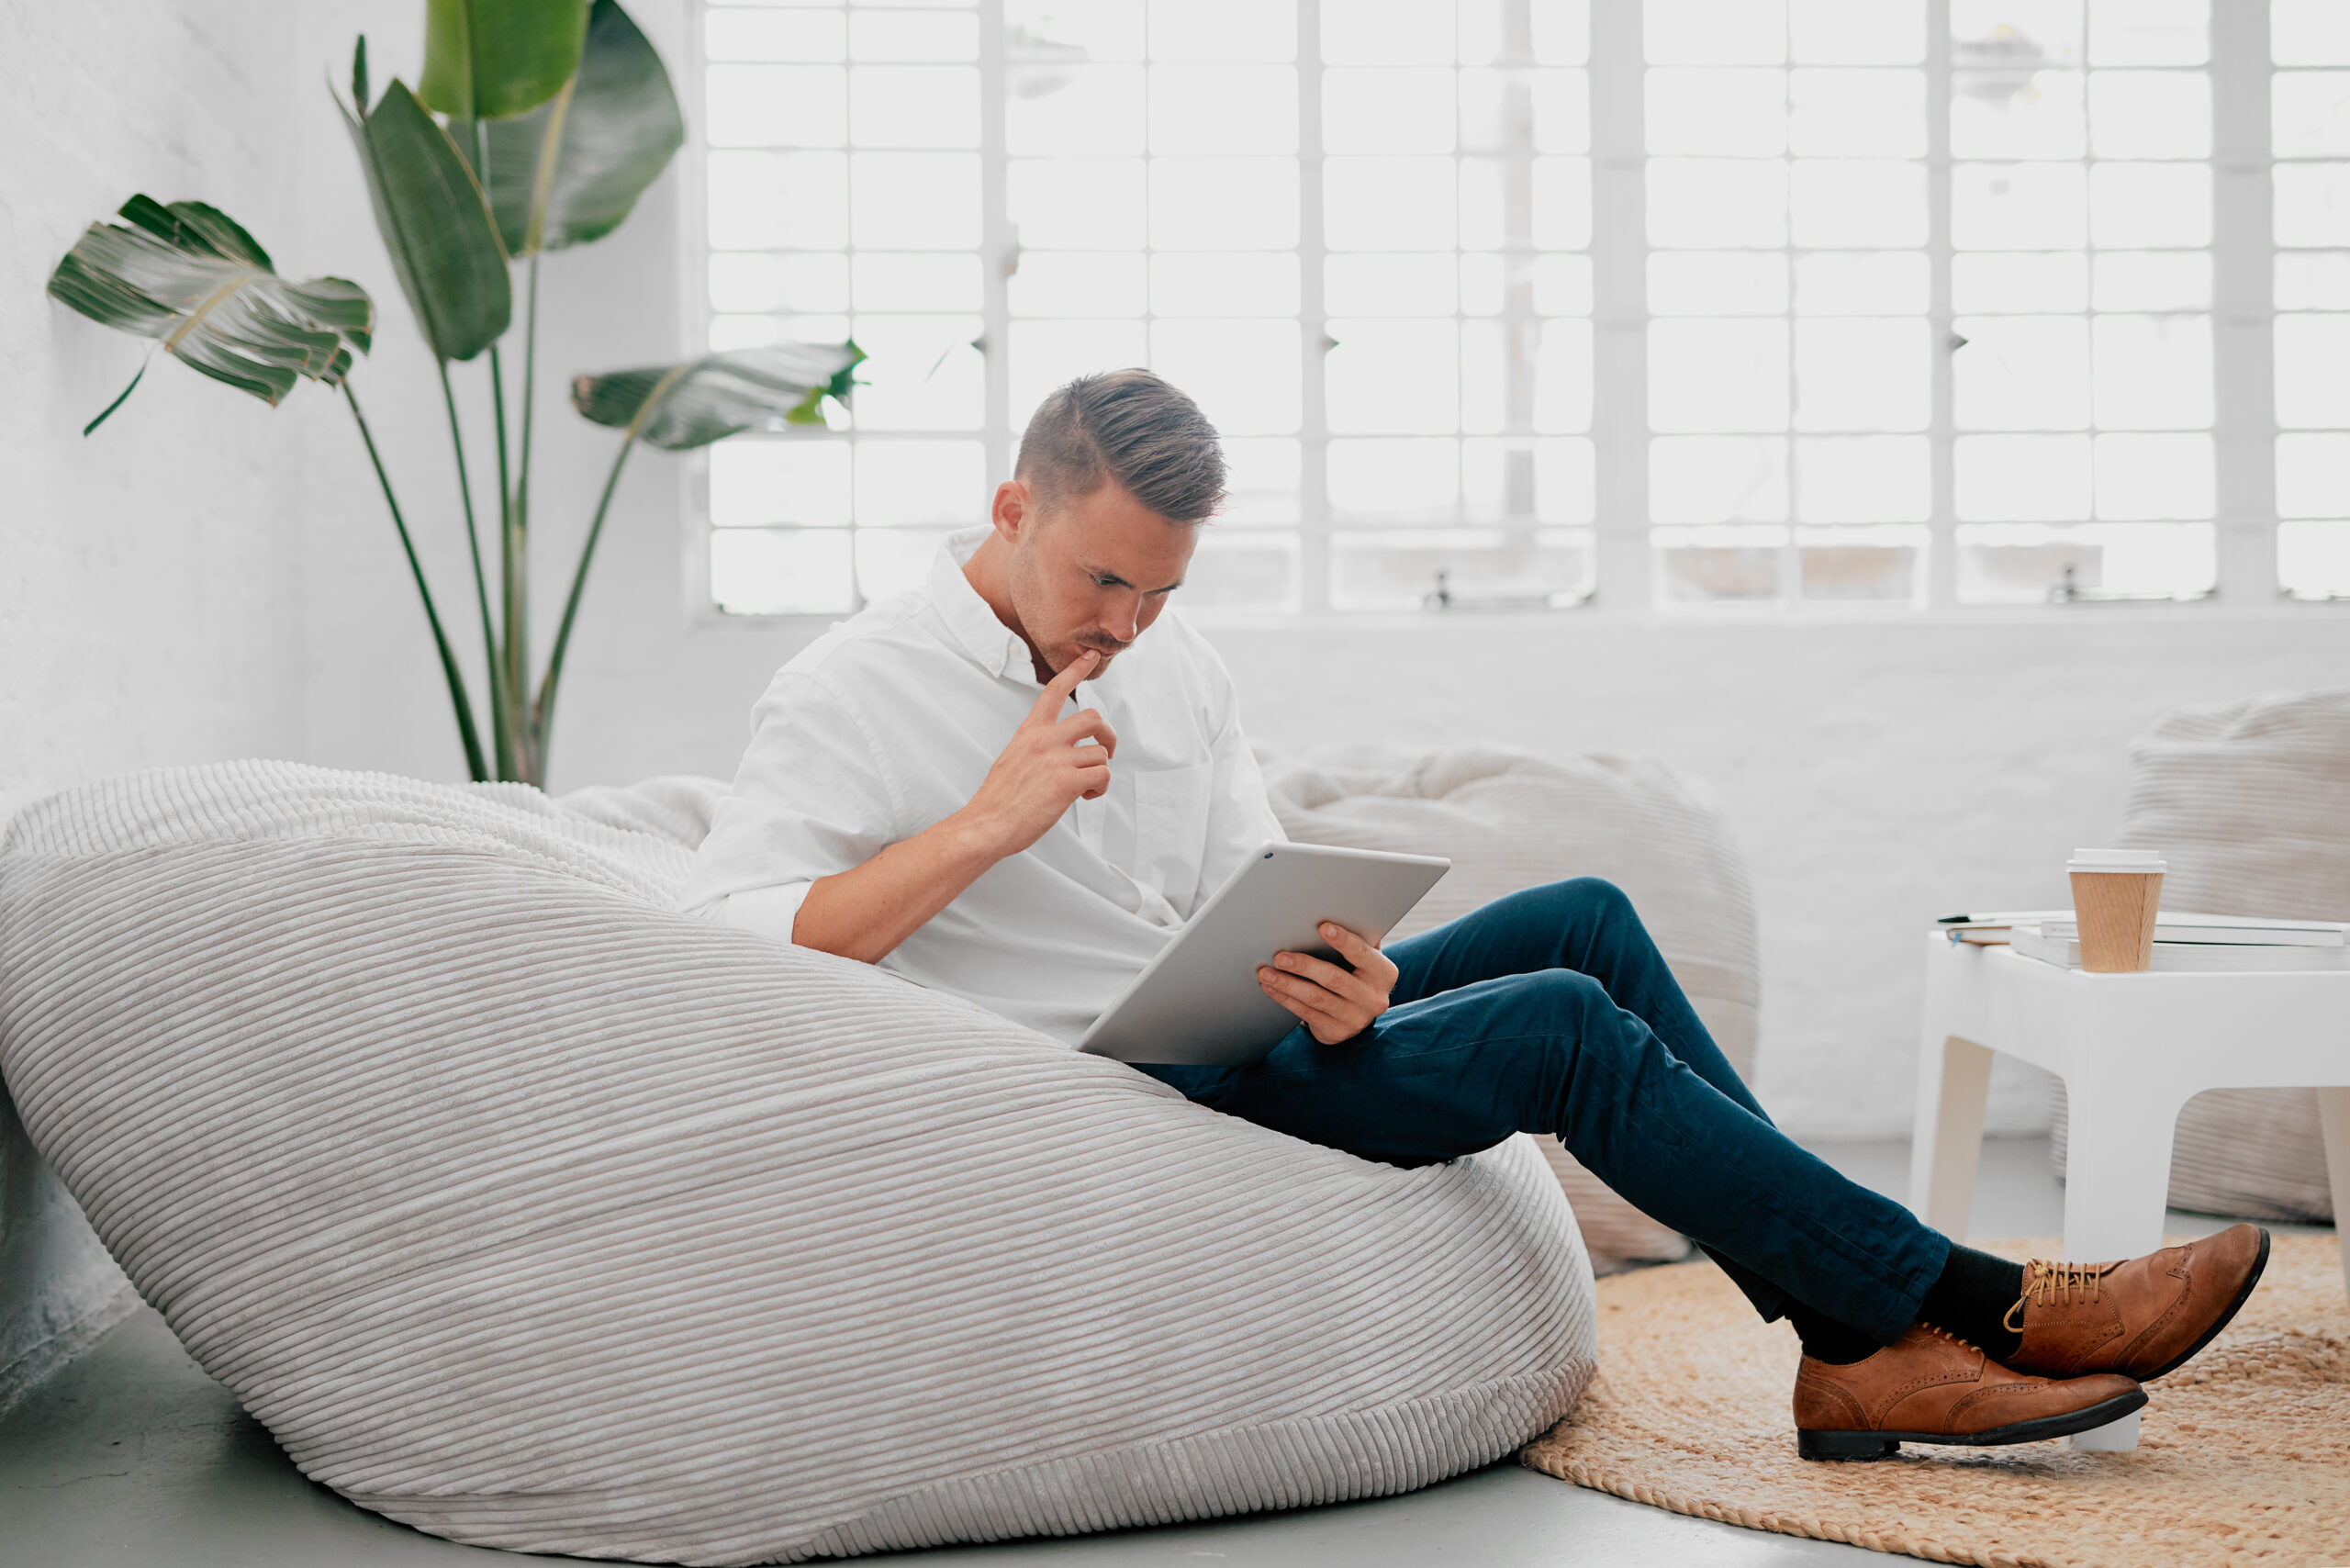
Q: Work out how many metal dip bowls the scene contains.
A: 0